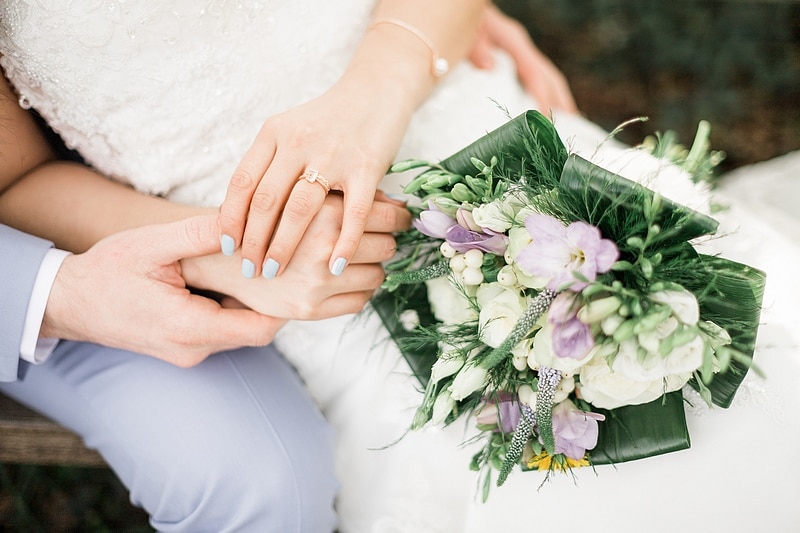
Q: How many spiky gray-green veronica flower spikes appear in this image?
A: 4